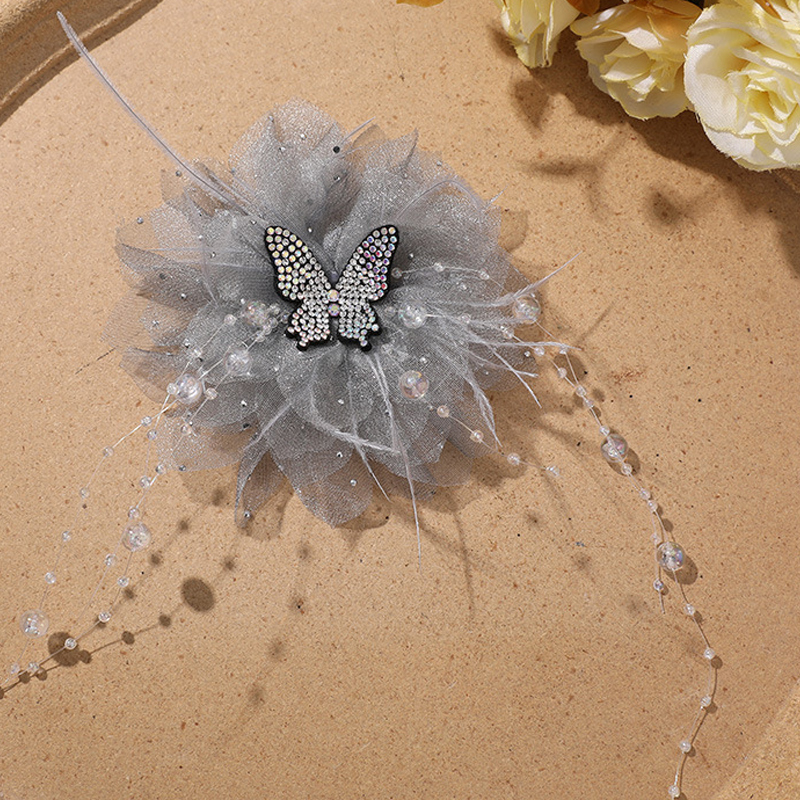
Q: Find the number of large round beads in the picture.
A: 10